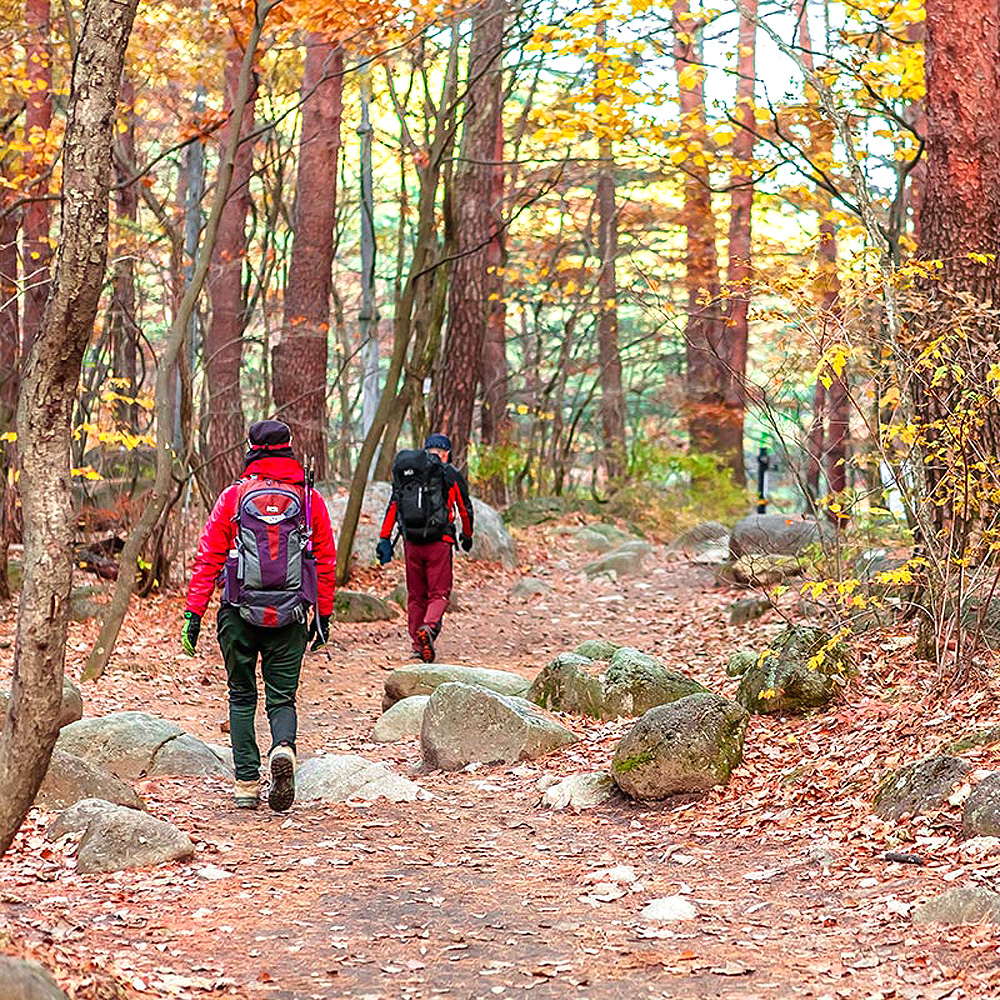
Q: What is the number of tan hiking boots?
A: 2